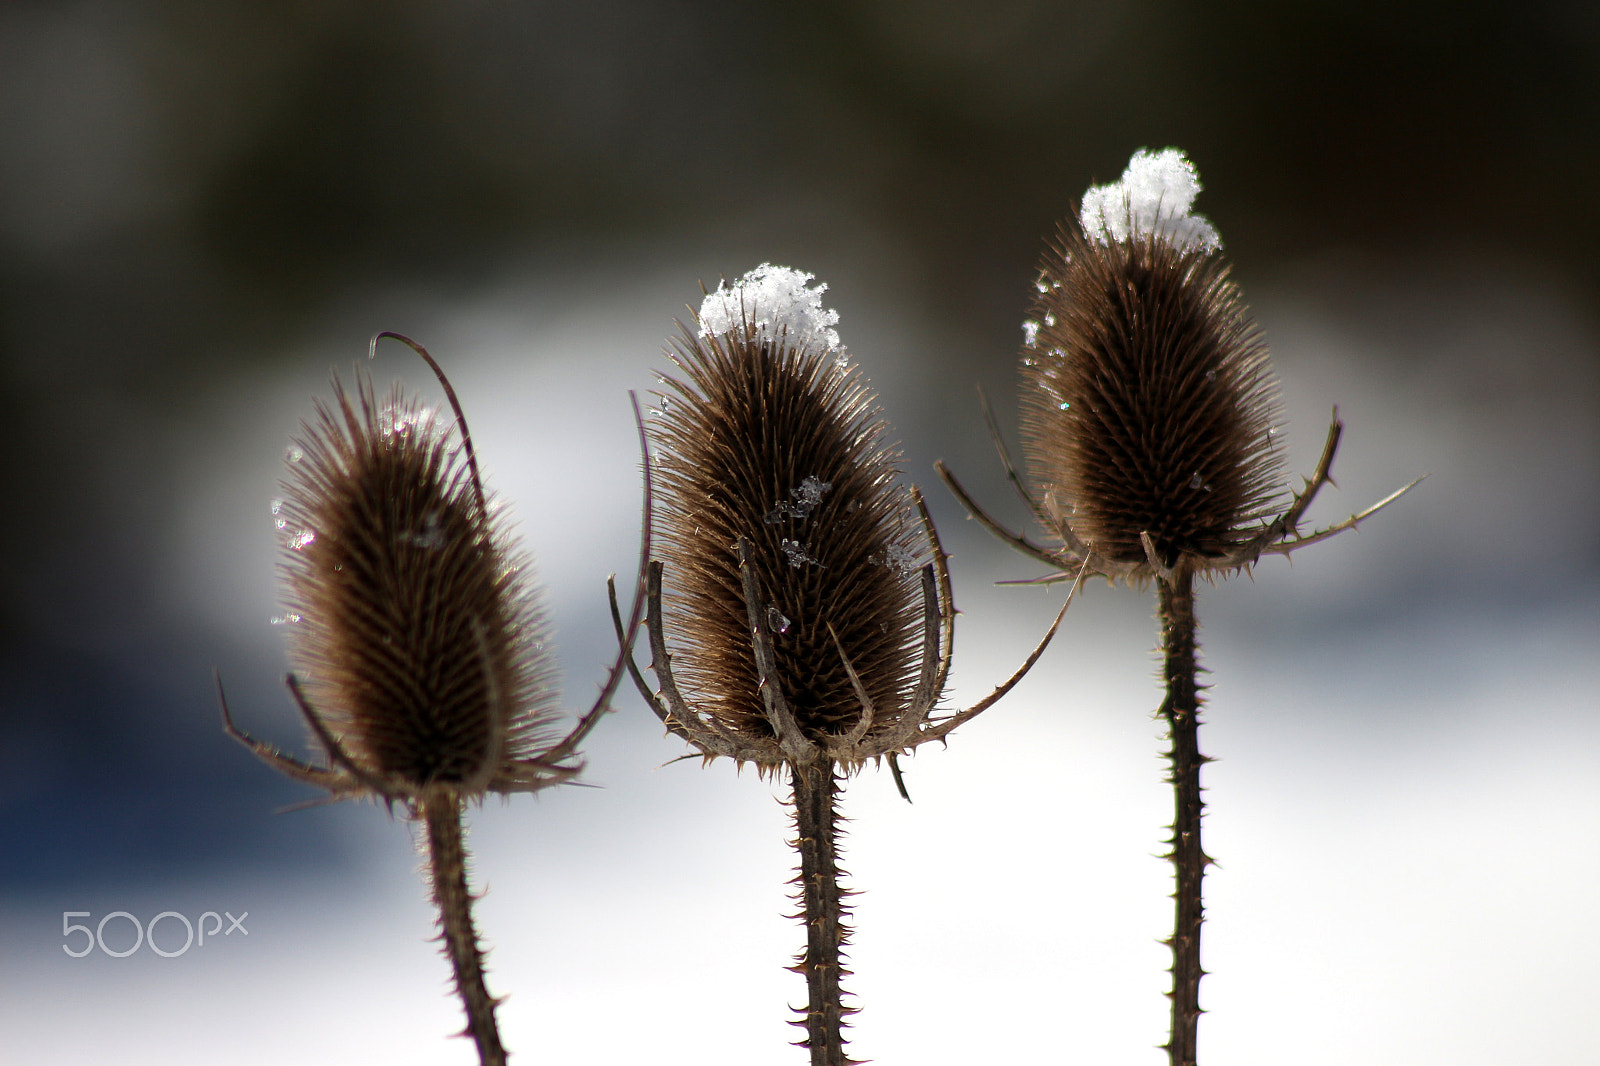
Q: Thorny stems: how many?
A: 3